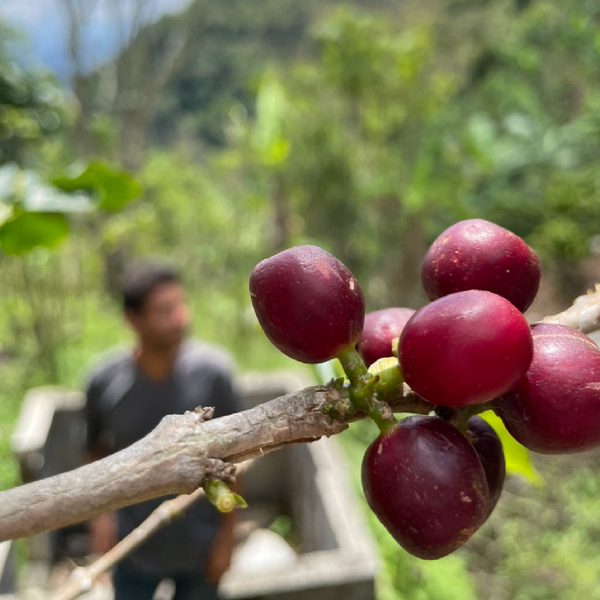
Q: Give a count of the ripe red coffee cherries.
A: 7